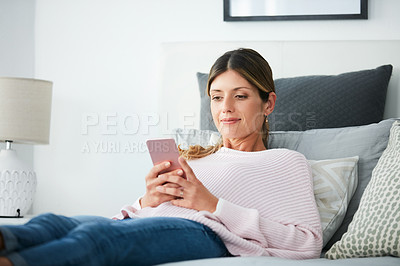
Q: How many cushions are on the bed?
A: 4